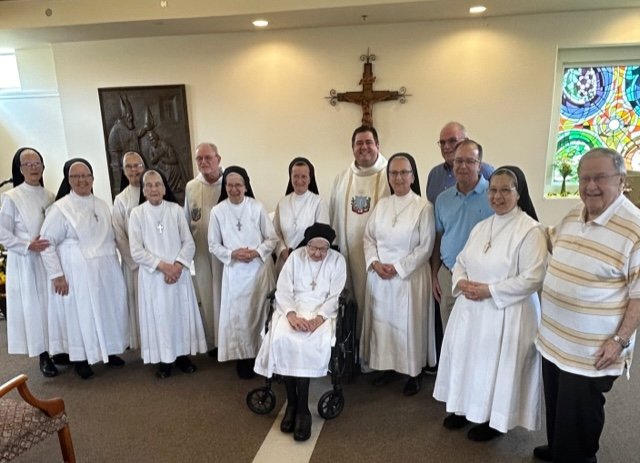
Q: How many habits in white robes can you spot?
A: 9